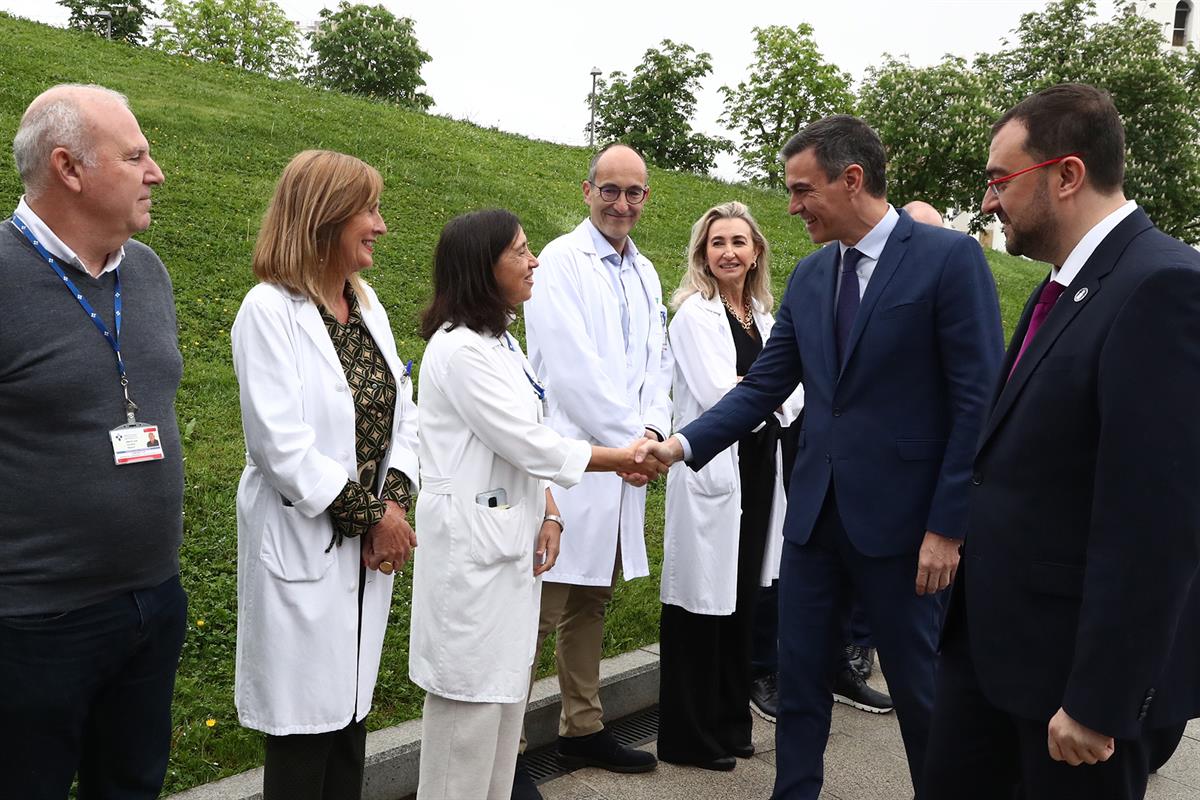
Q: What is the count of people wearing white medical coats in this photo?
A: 4